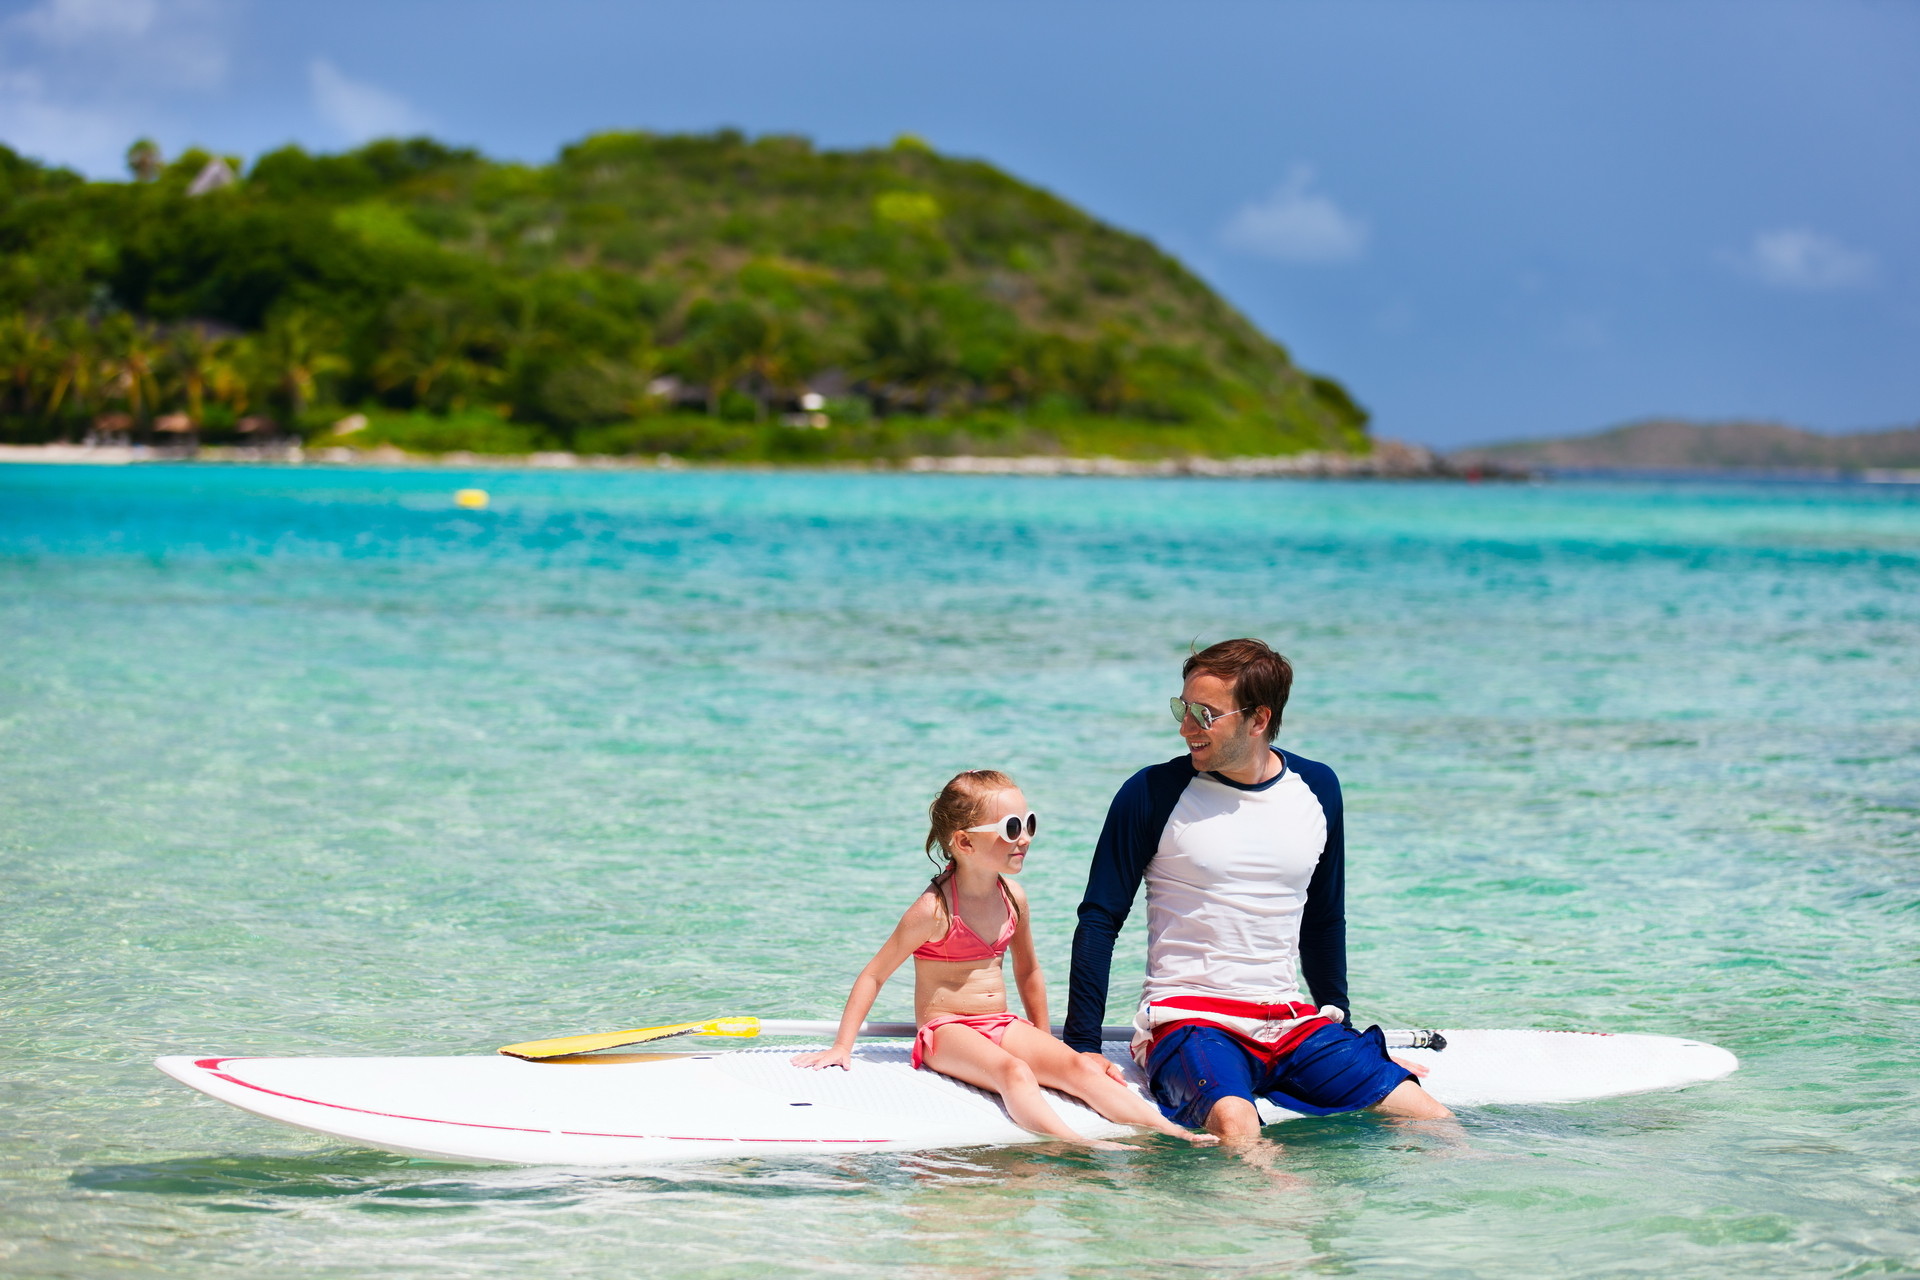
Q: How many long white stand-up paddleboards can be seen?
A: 1